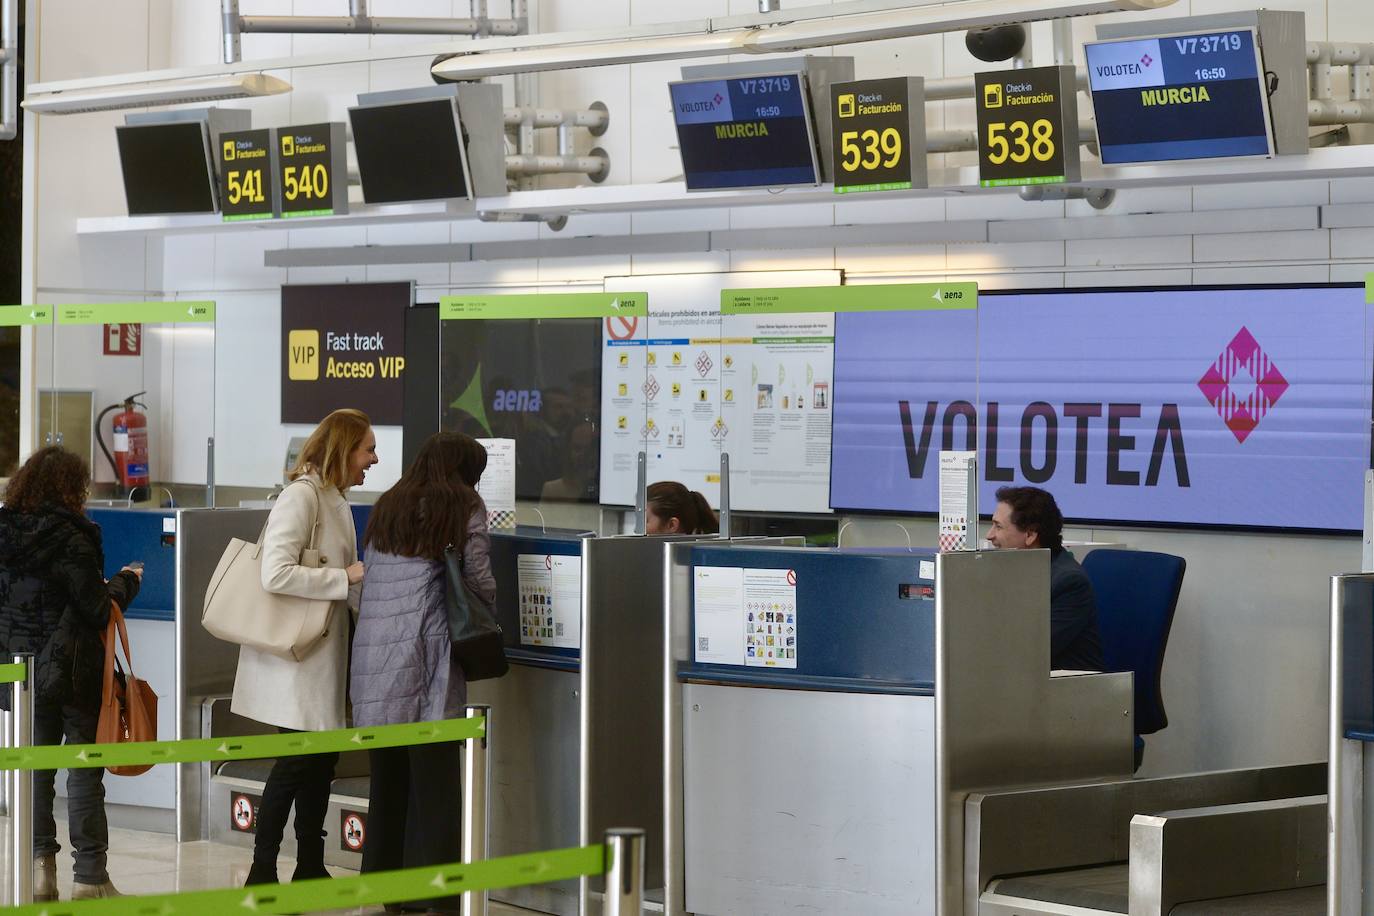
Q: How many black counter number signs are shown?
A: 4